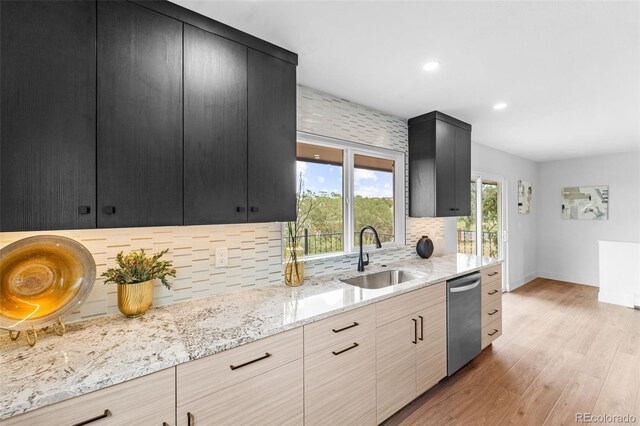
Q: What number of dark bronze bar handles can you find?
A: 12